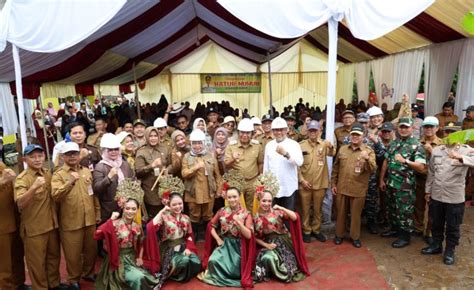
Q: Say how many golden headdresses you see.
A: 4